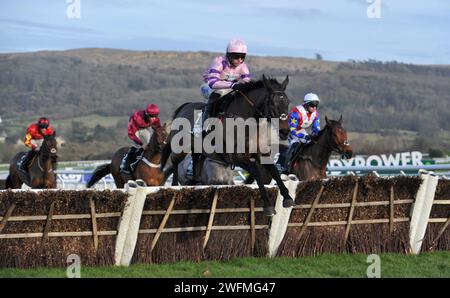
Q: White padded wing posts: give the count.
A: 3